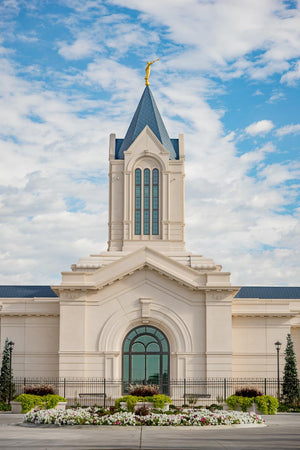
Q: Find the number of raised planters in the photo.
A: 3